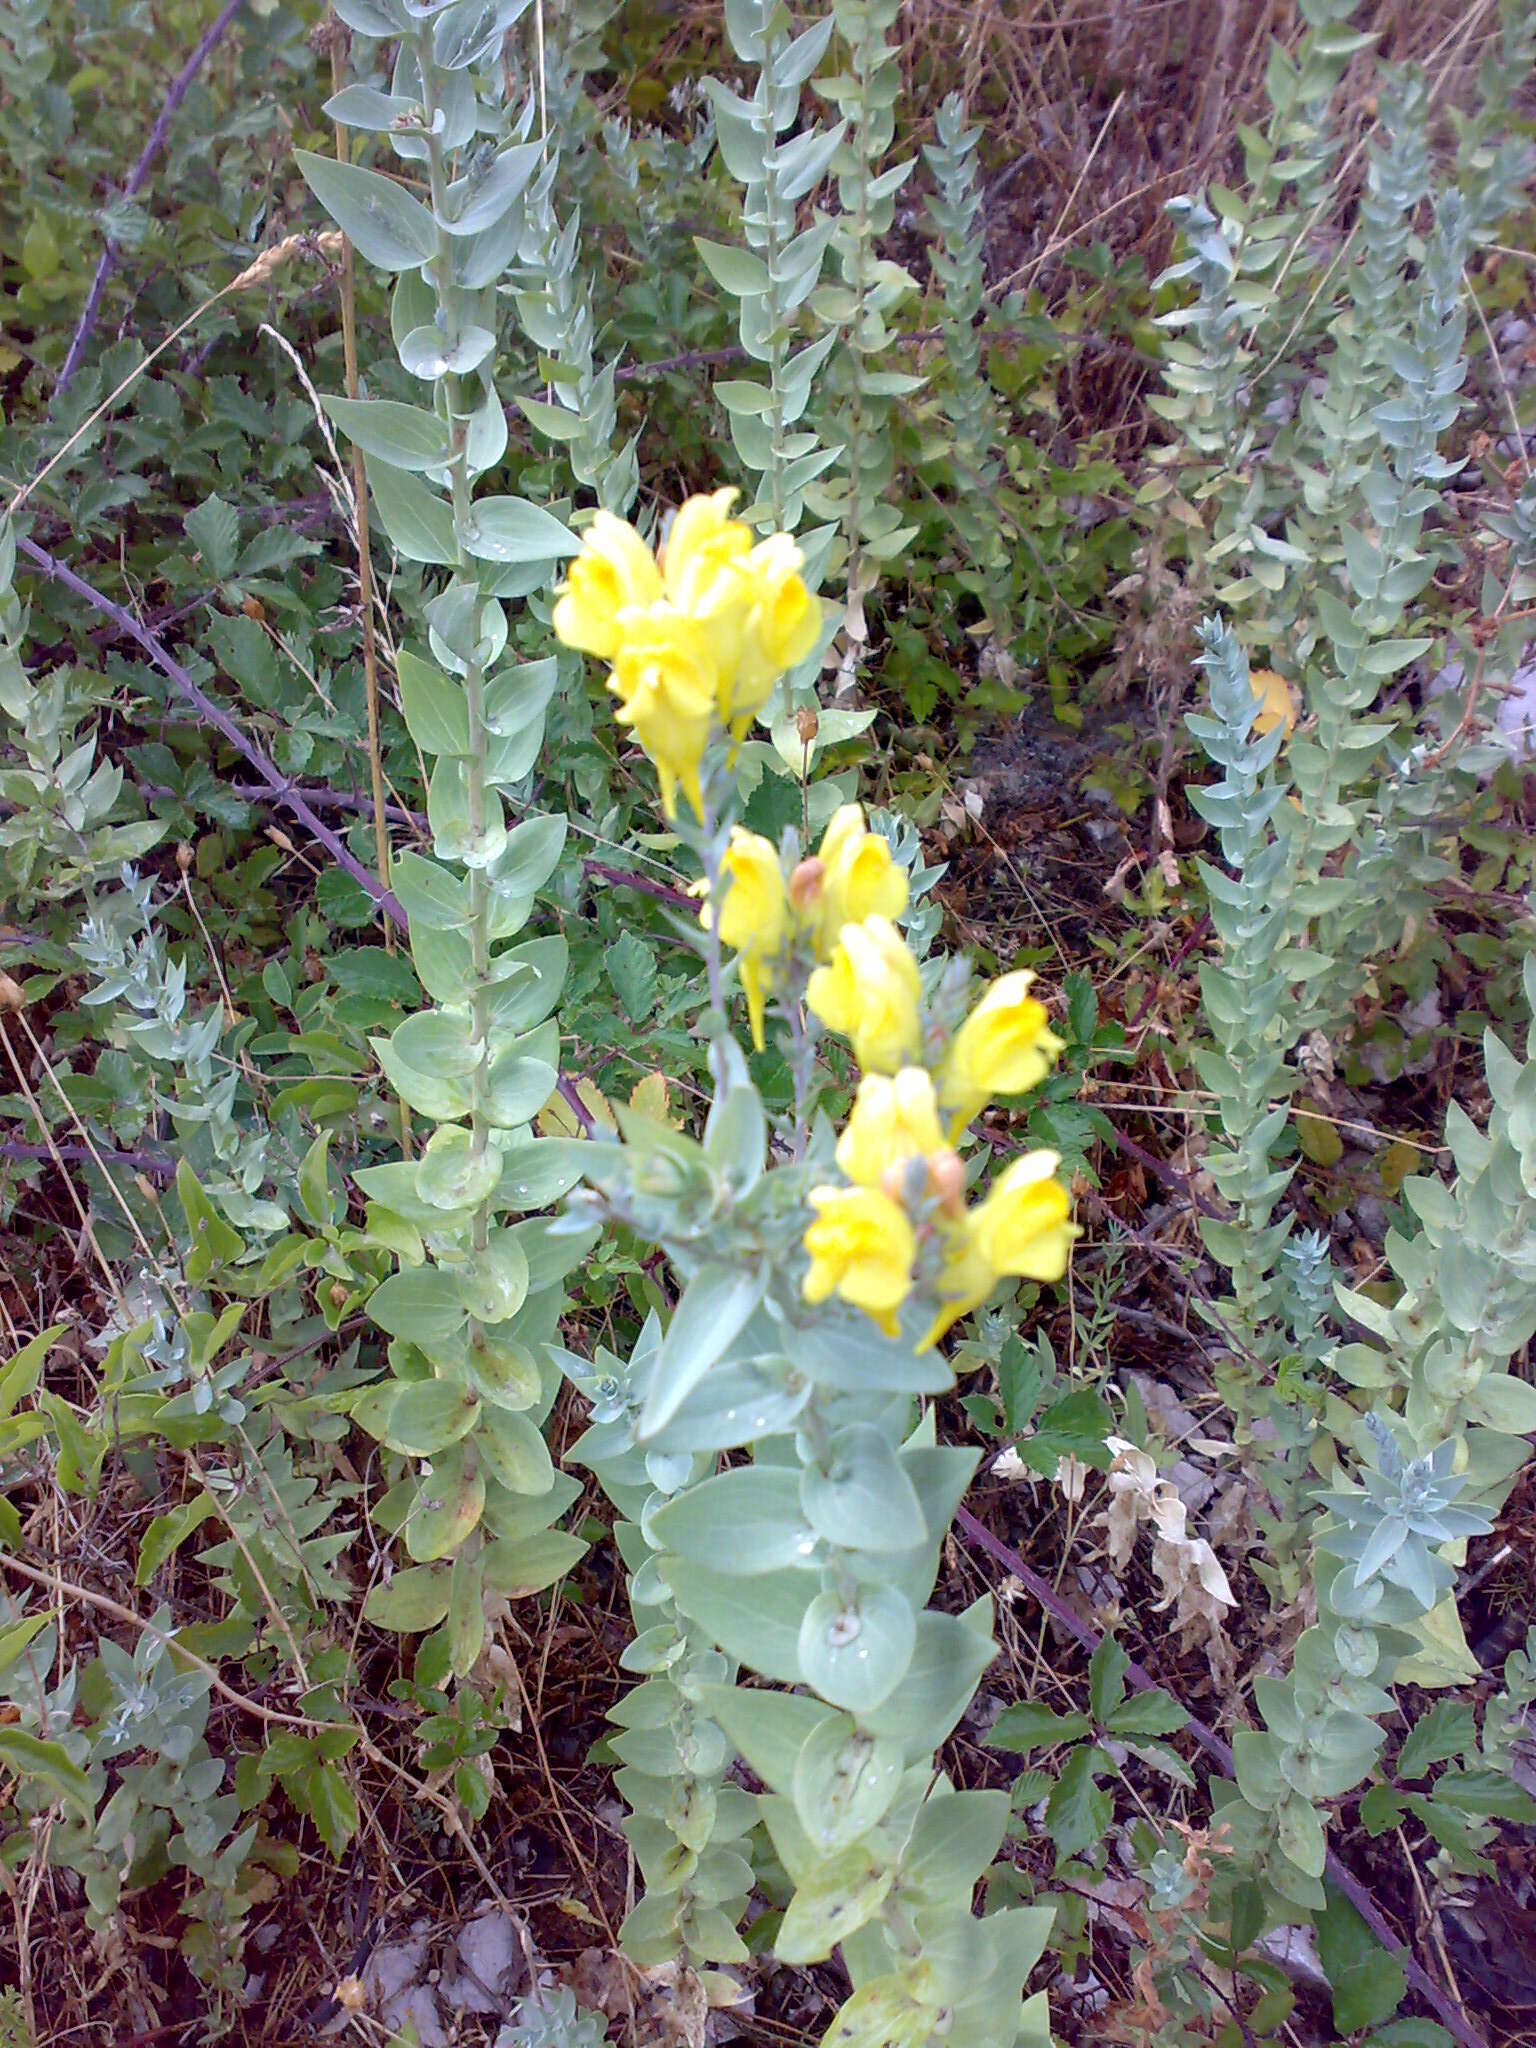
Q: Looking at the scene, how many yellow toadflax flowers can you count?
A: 11